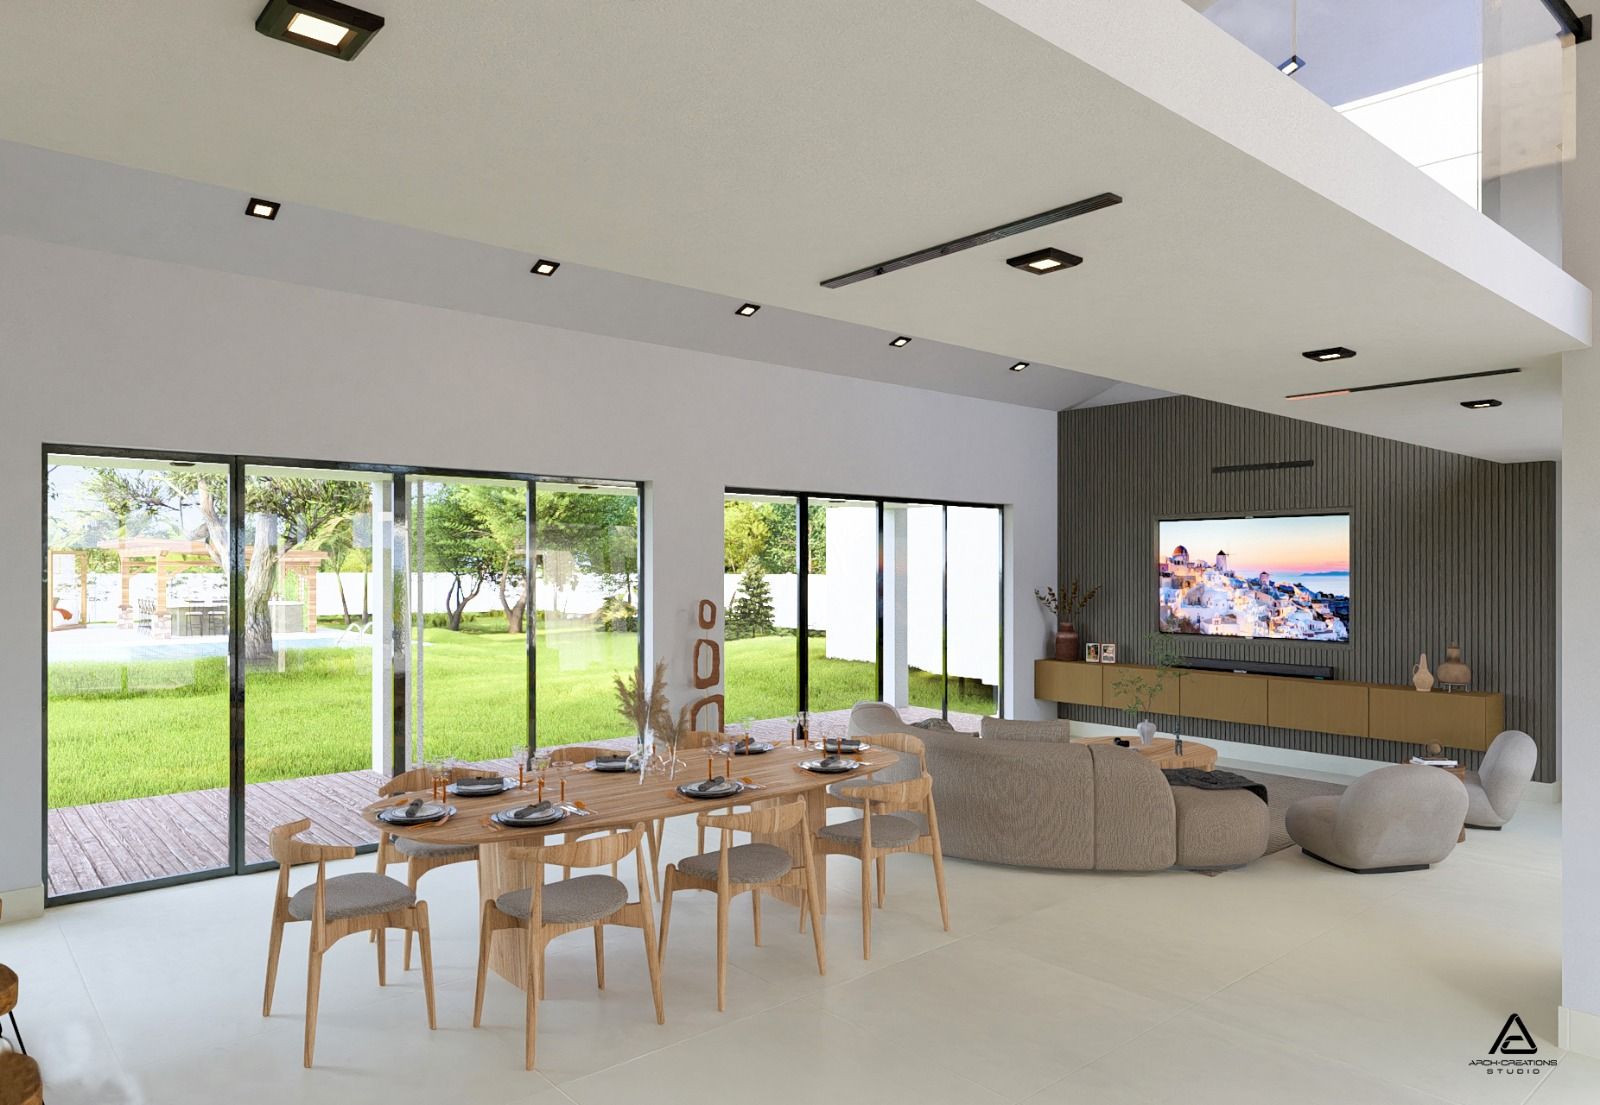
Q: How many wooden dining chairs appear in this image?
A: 8